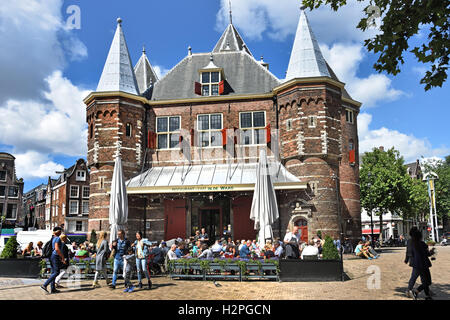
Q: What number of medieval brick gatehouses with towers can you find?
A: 1